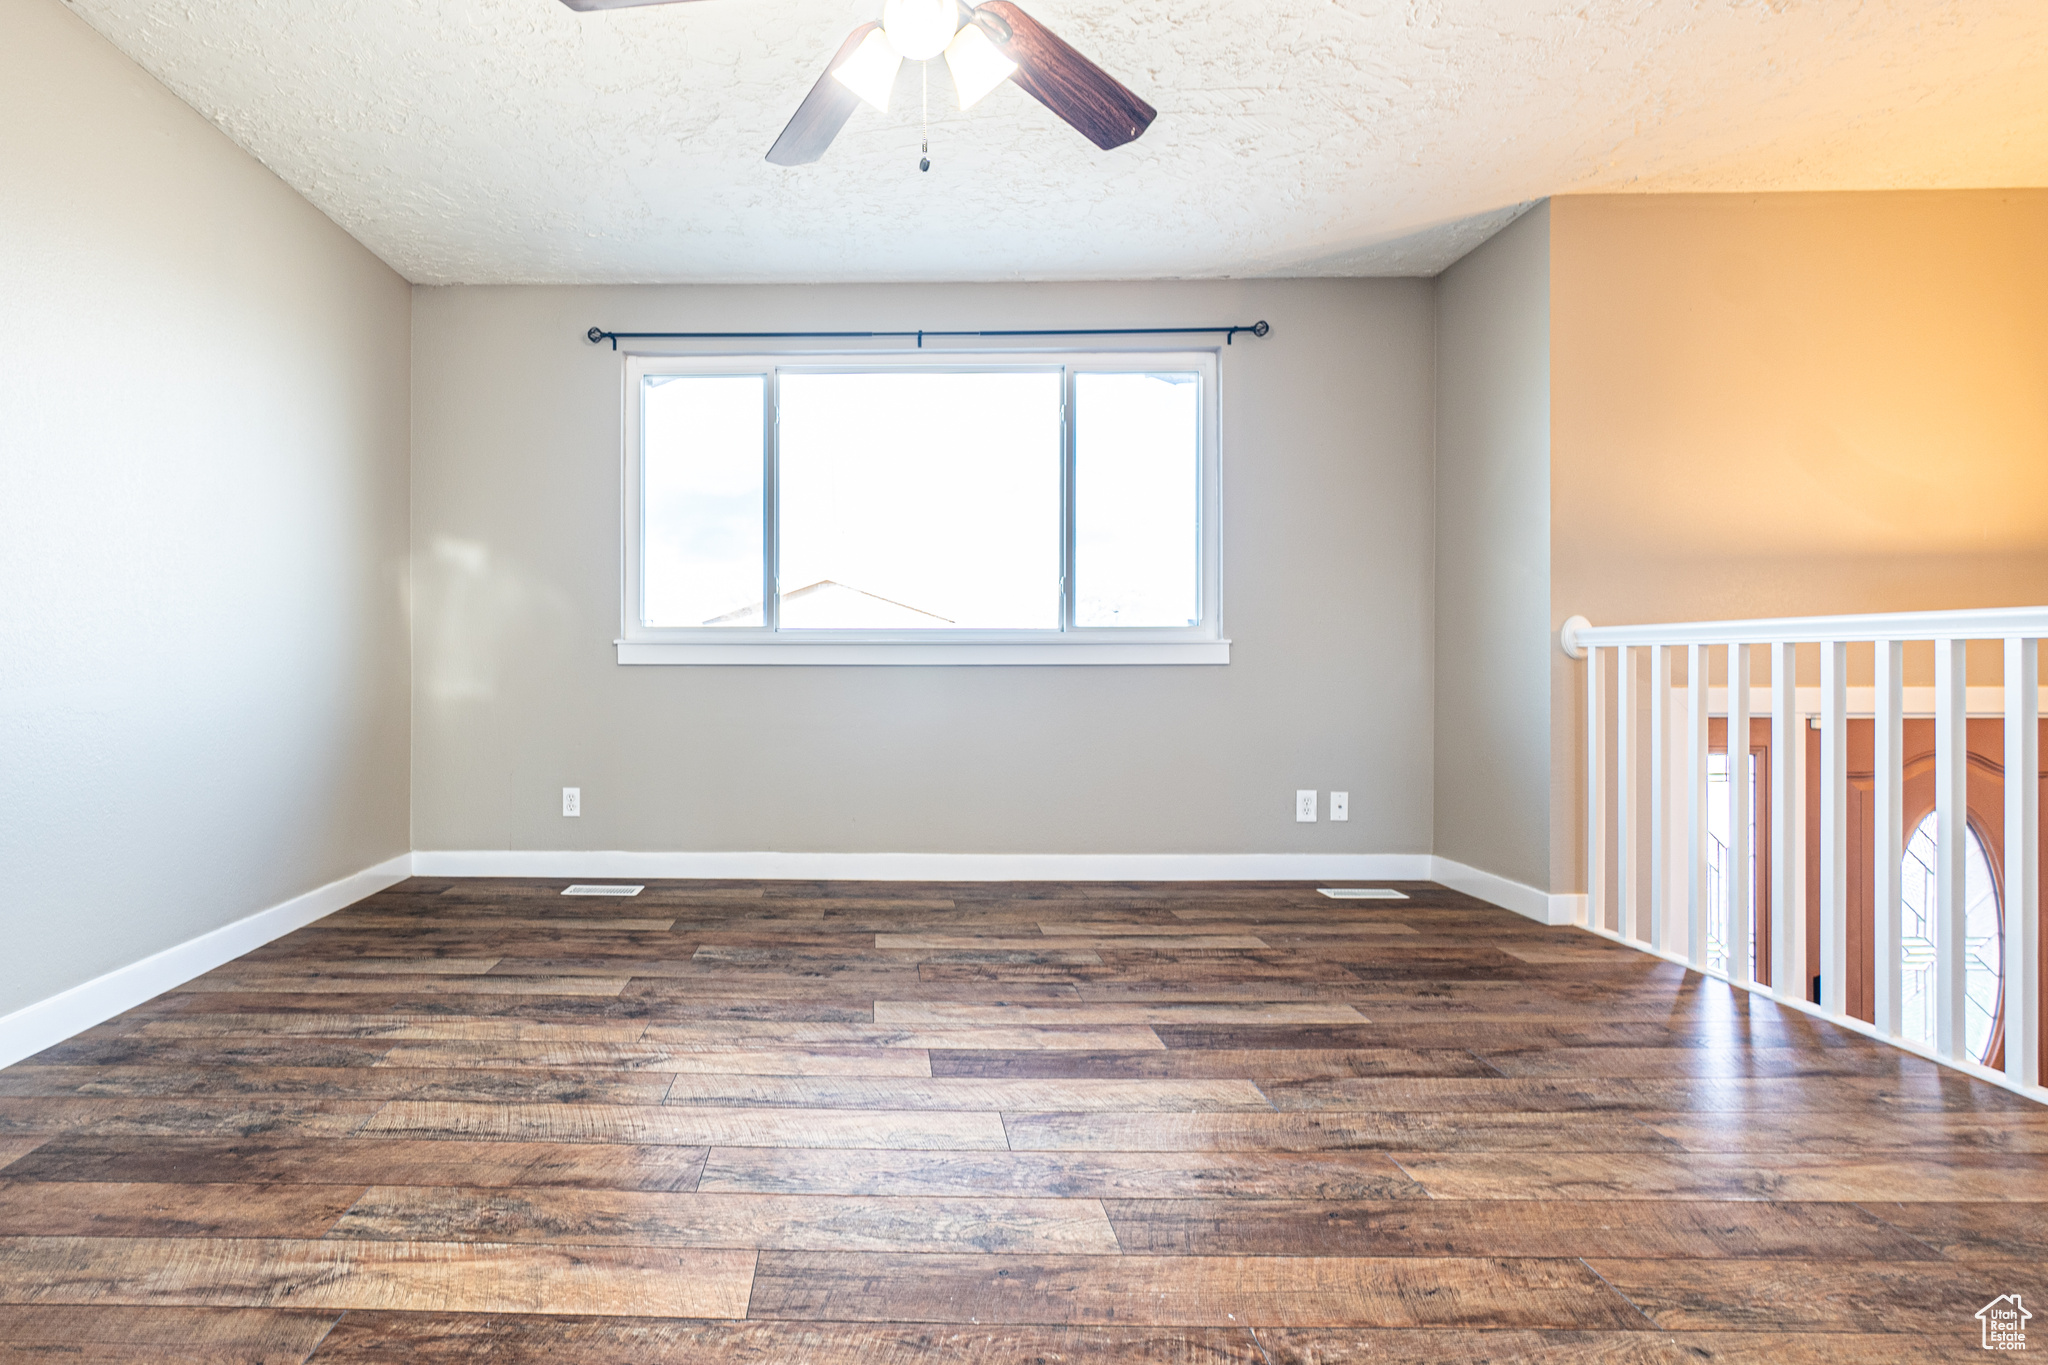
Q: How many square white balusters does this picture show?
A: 10